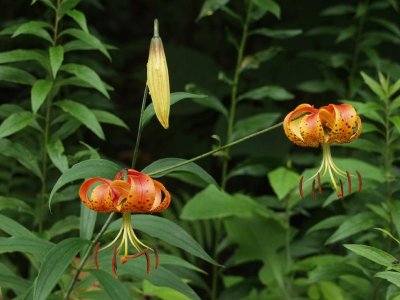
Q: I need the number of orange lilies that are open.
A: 2